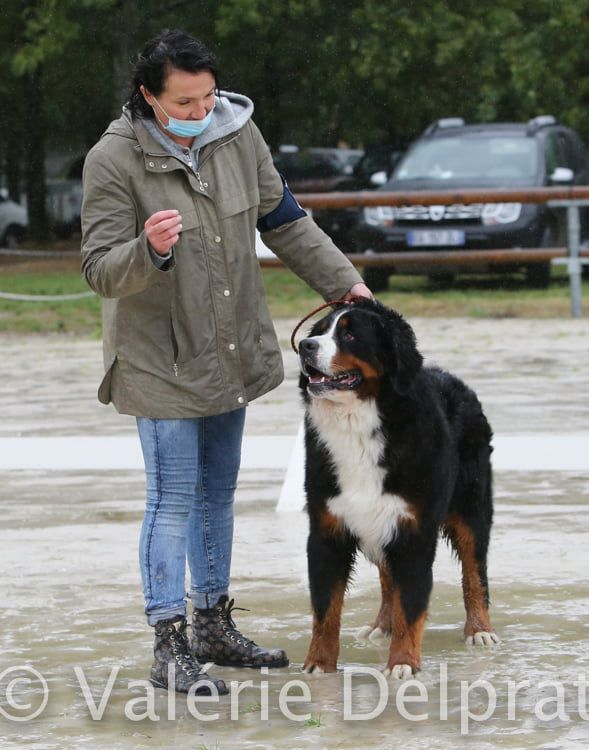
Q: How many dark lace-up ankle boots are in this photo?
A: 2